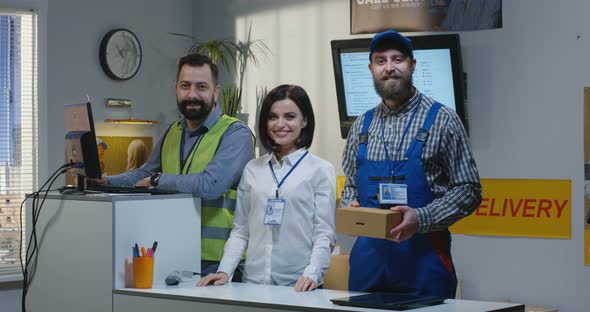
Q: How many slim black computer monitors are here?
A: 1